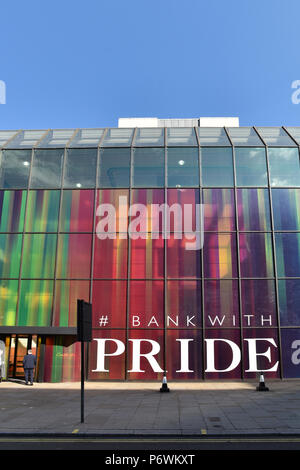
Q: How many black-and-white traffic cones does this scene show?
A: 2